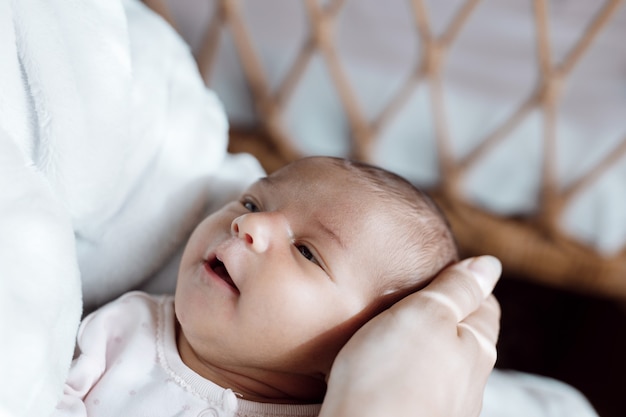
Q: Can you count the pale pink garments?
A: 1